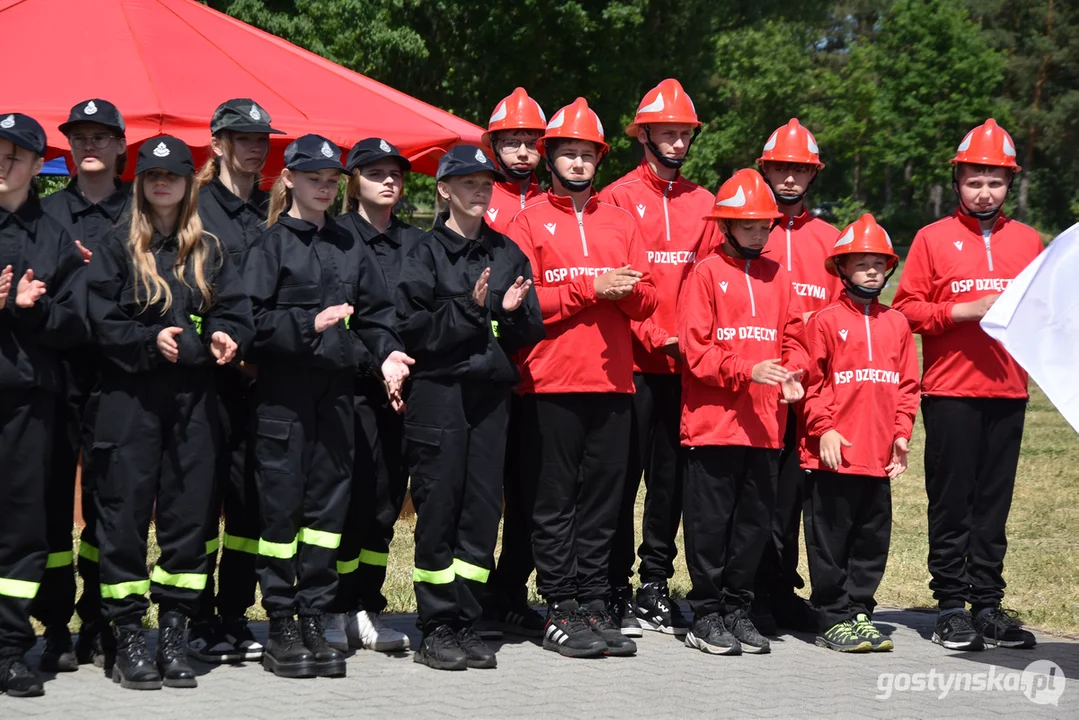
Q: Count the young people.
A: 14